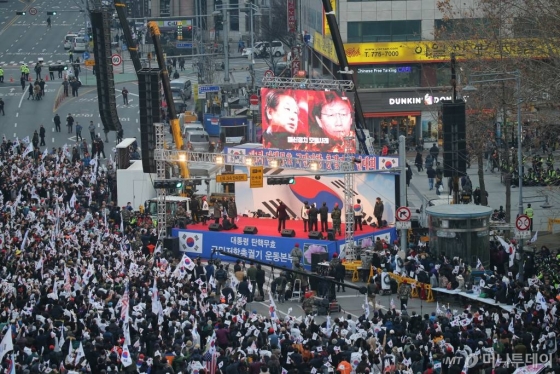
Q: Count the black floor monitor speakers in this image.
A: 4